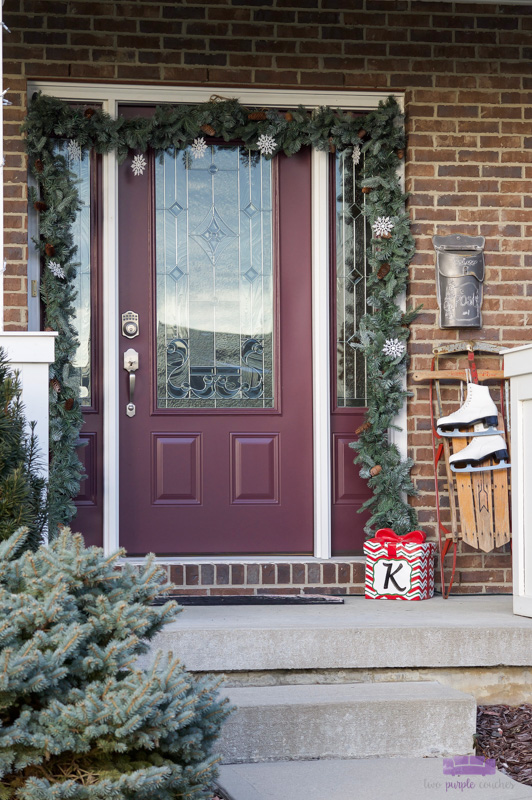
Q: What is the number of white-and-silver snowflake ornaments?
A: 8